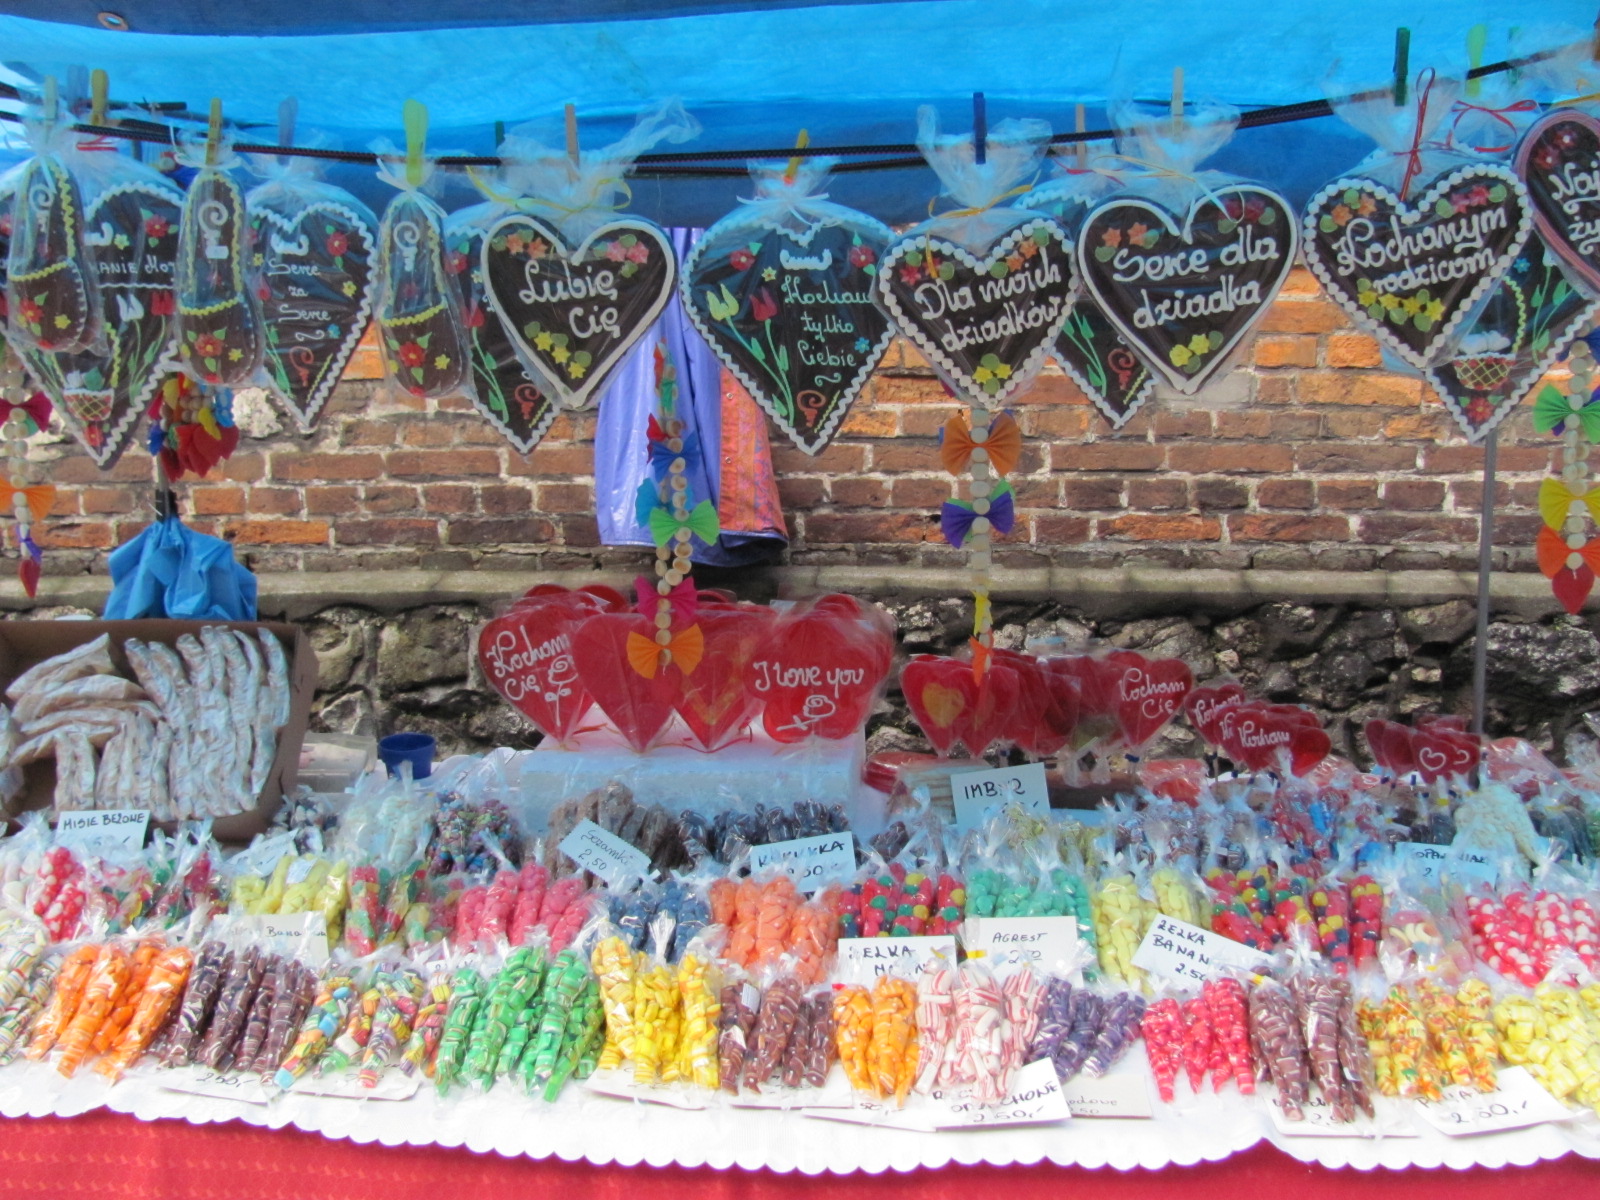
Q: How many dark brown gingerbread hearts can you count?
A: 11